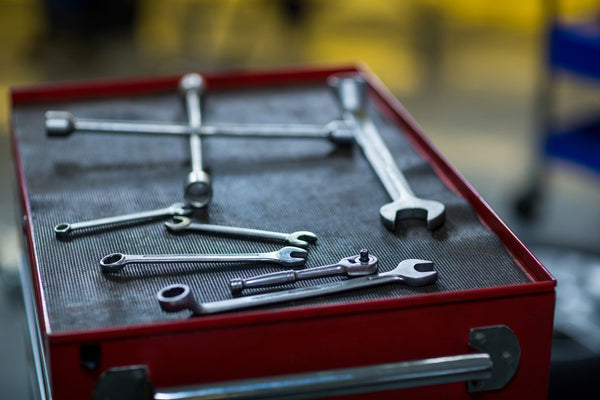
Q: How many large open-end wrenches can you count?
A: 1